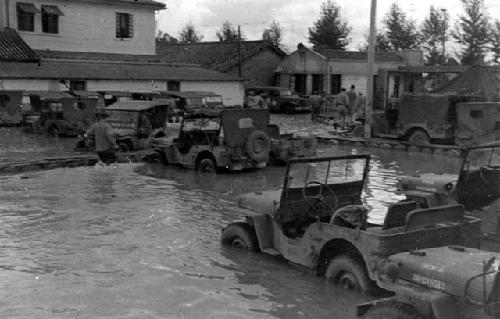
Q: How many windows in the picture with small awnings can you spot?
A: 2